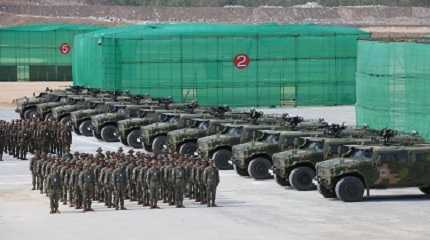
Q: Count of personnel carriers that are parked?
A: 12